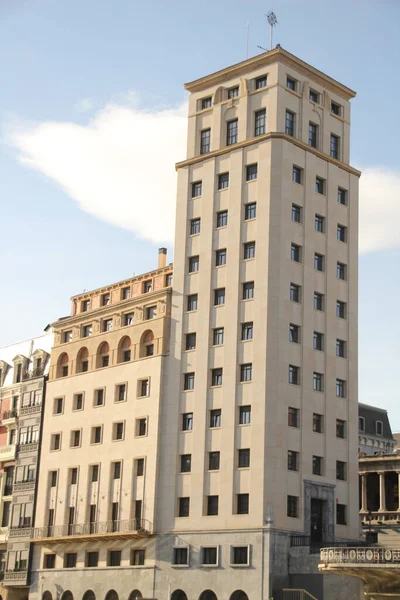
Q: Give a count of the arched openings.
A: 13